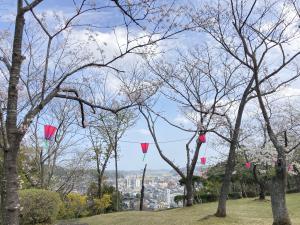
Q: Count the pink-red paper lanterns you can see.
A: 5